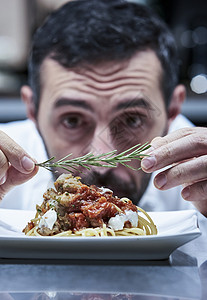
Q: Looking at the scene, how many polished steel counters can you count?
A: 1